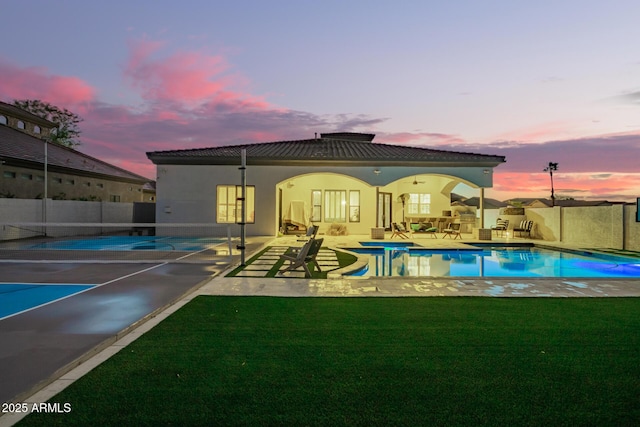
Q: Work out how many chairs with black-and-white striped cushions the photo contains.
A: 2